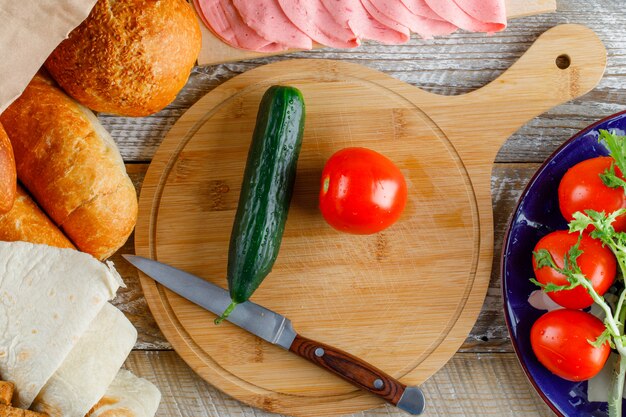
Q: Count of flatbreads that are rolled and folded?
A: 3